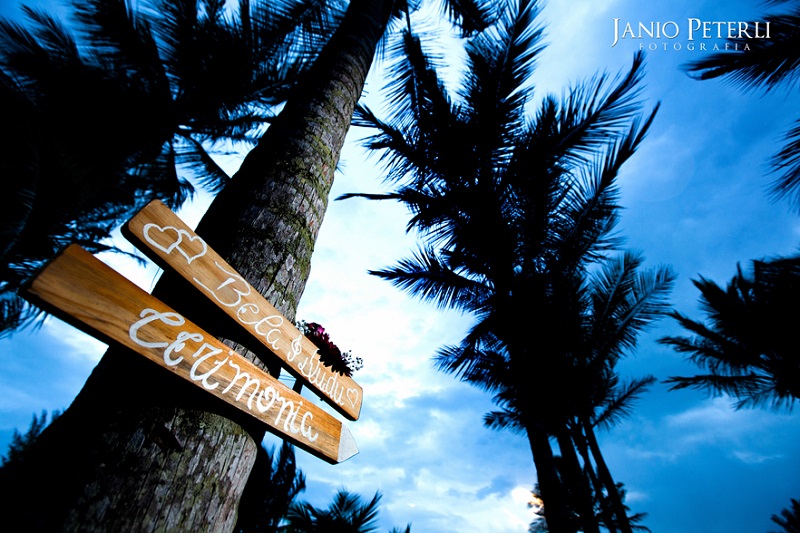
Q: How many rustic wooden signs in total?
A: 2